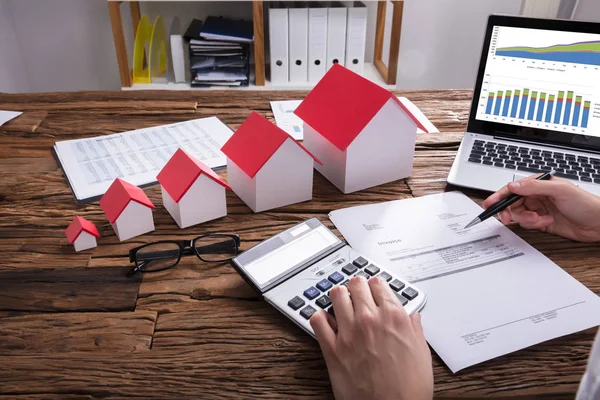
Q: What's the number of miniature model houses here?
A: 5